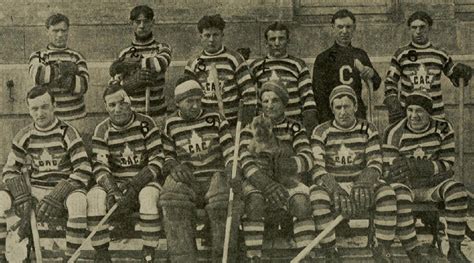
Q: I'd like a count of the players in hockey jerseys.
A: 11